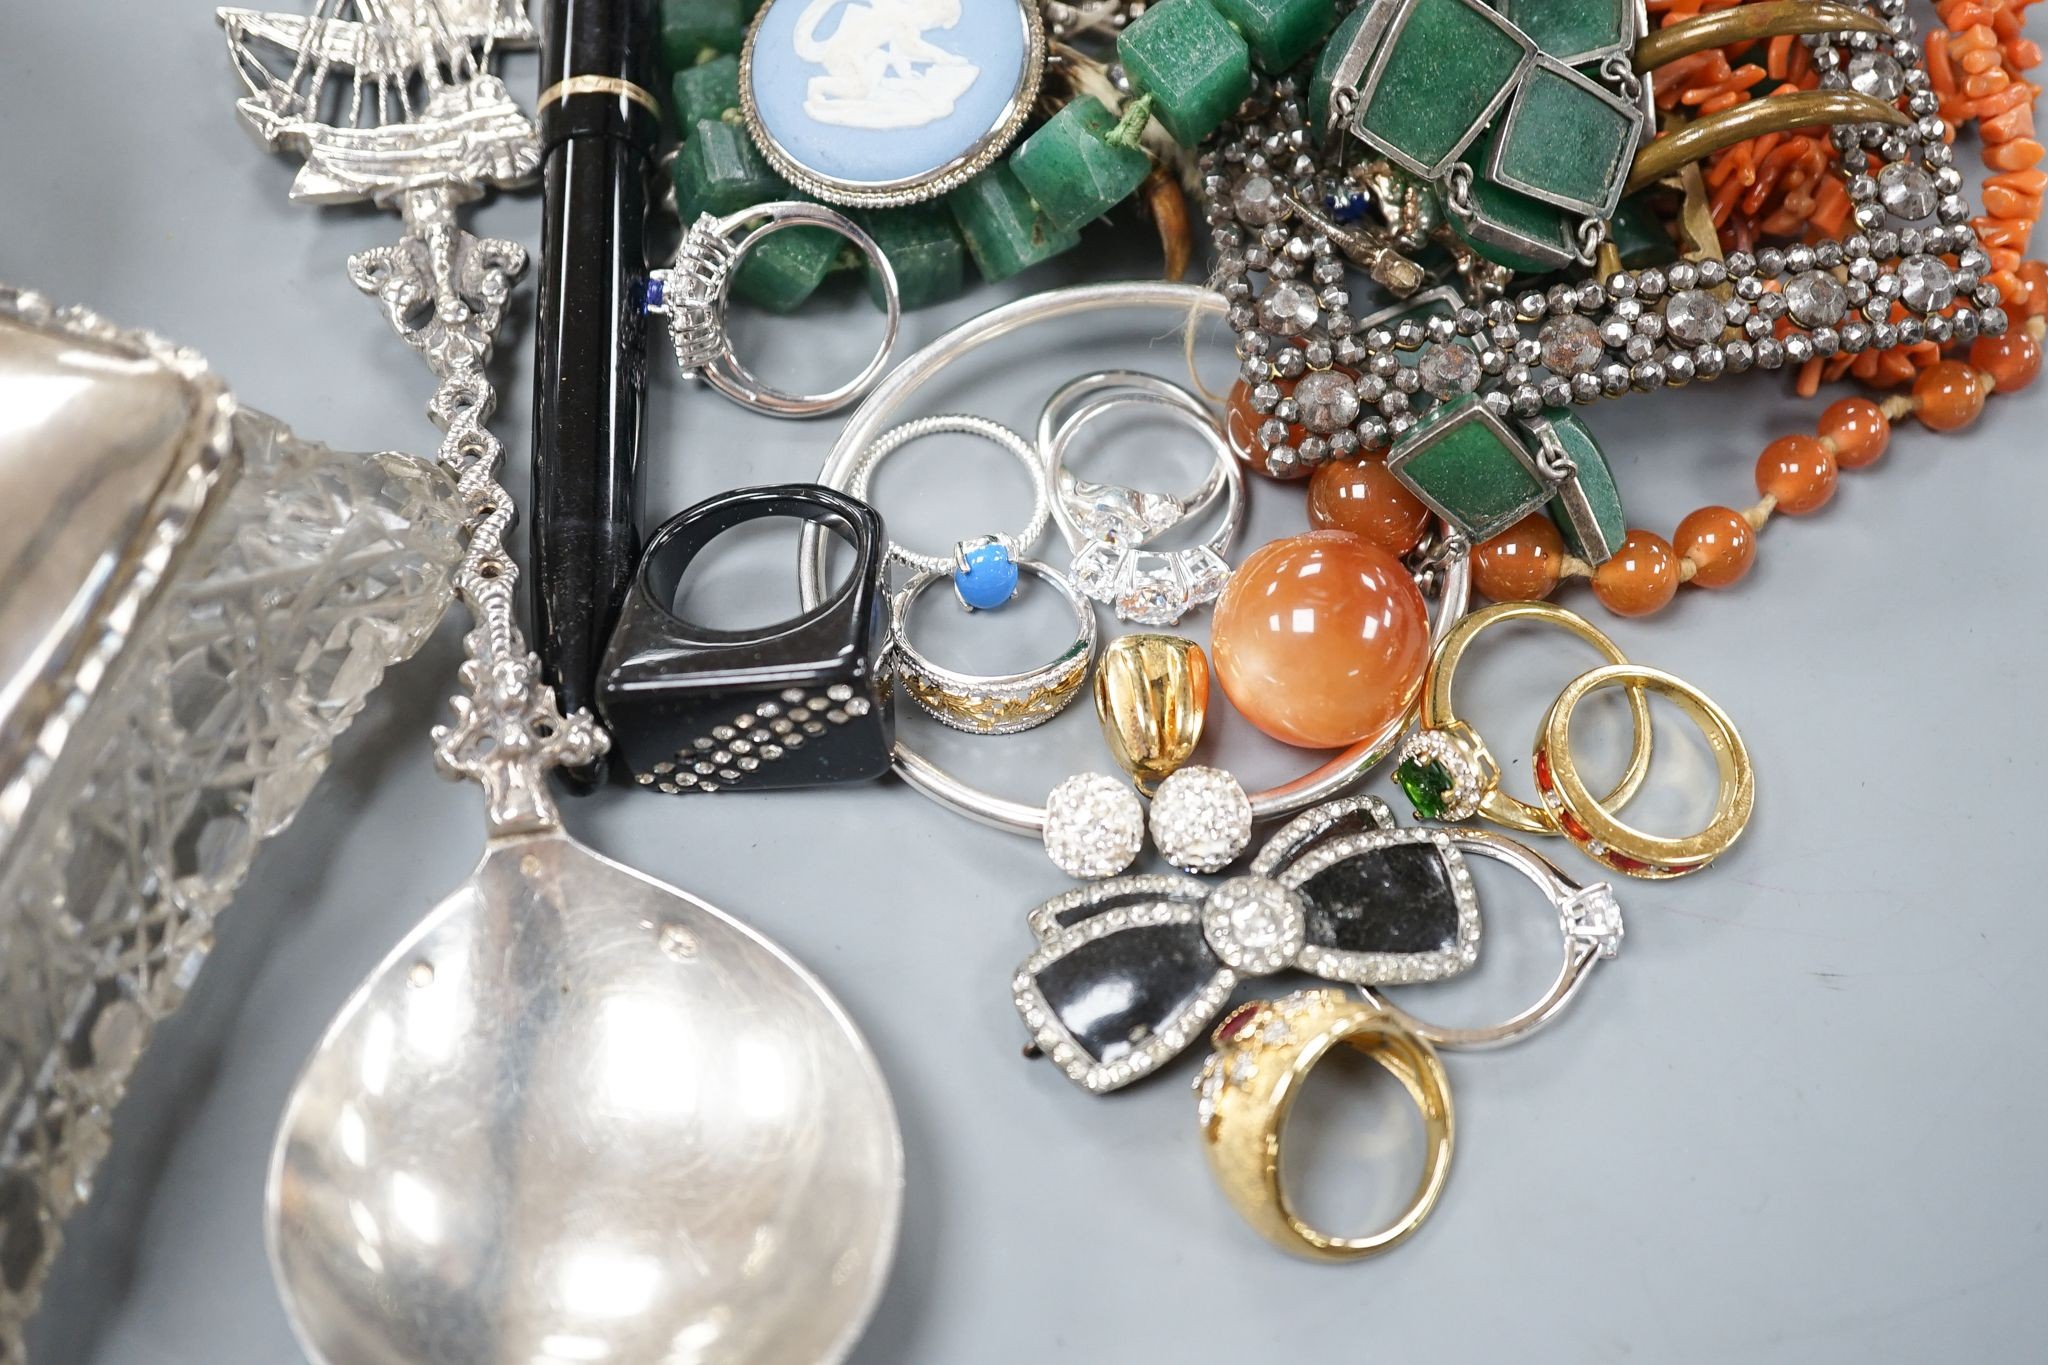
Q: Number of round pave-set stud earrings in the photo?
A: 2